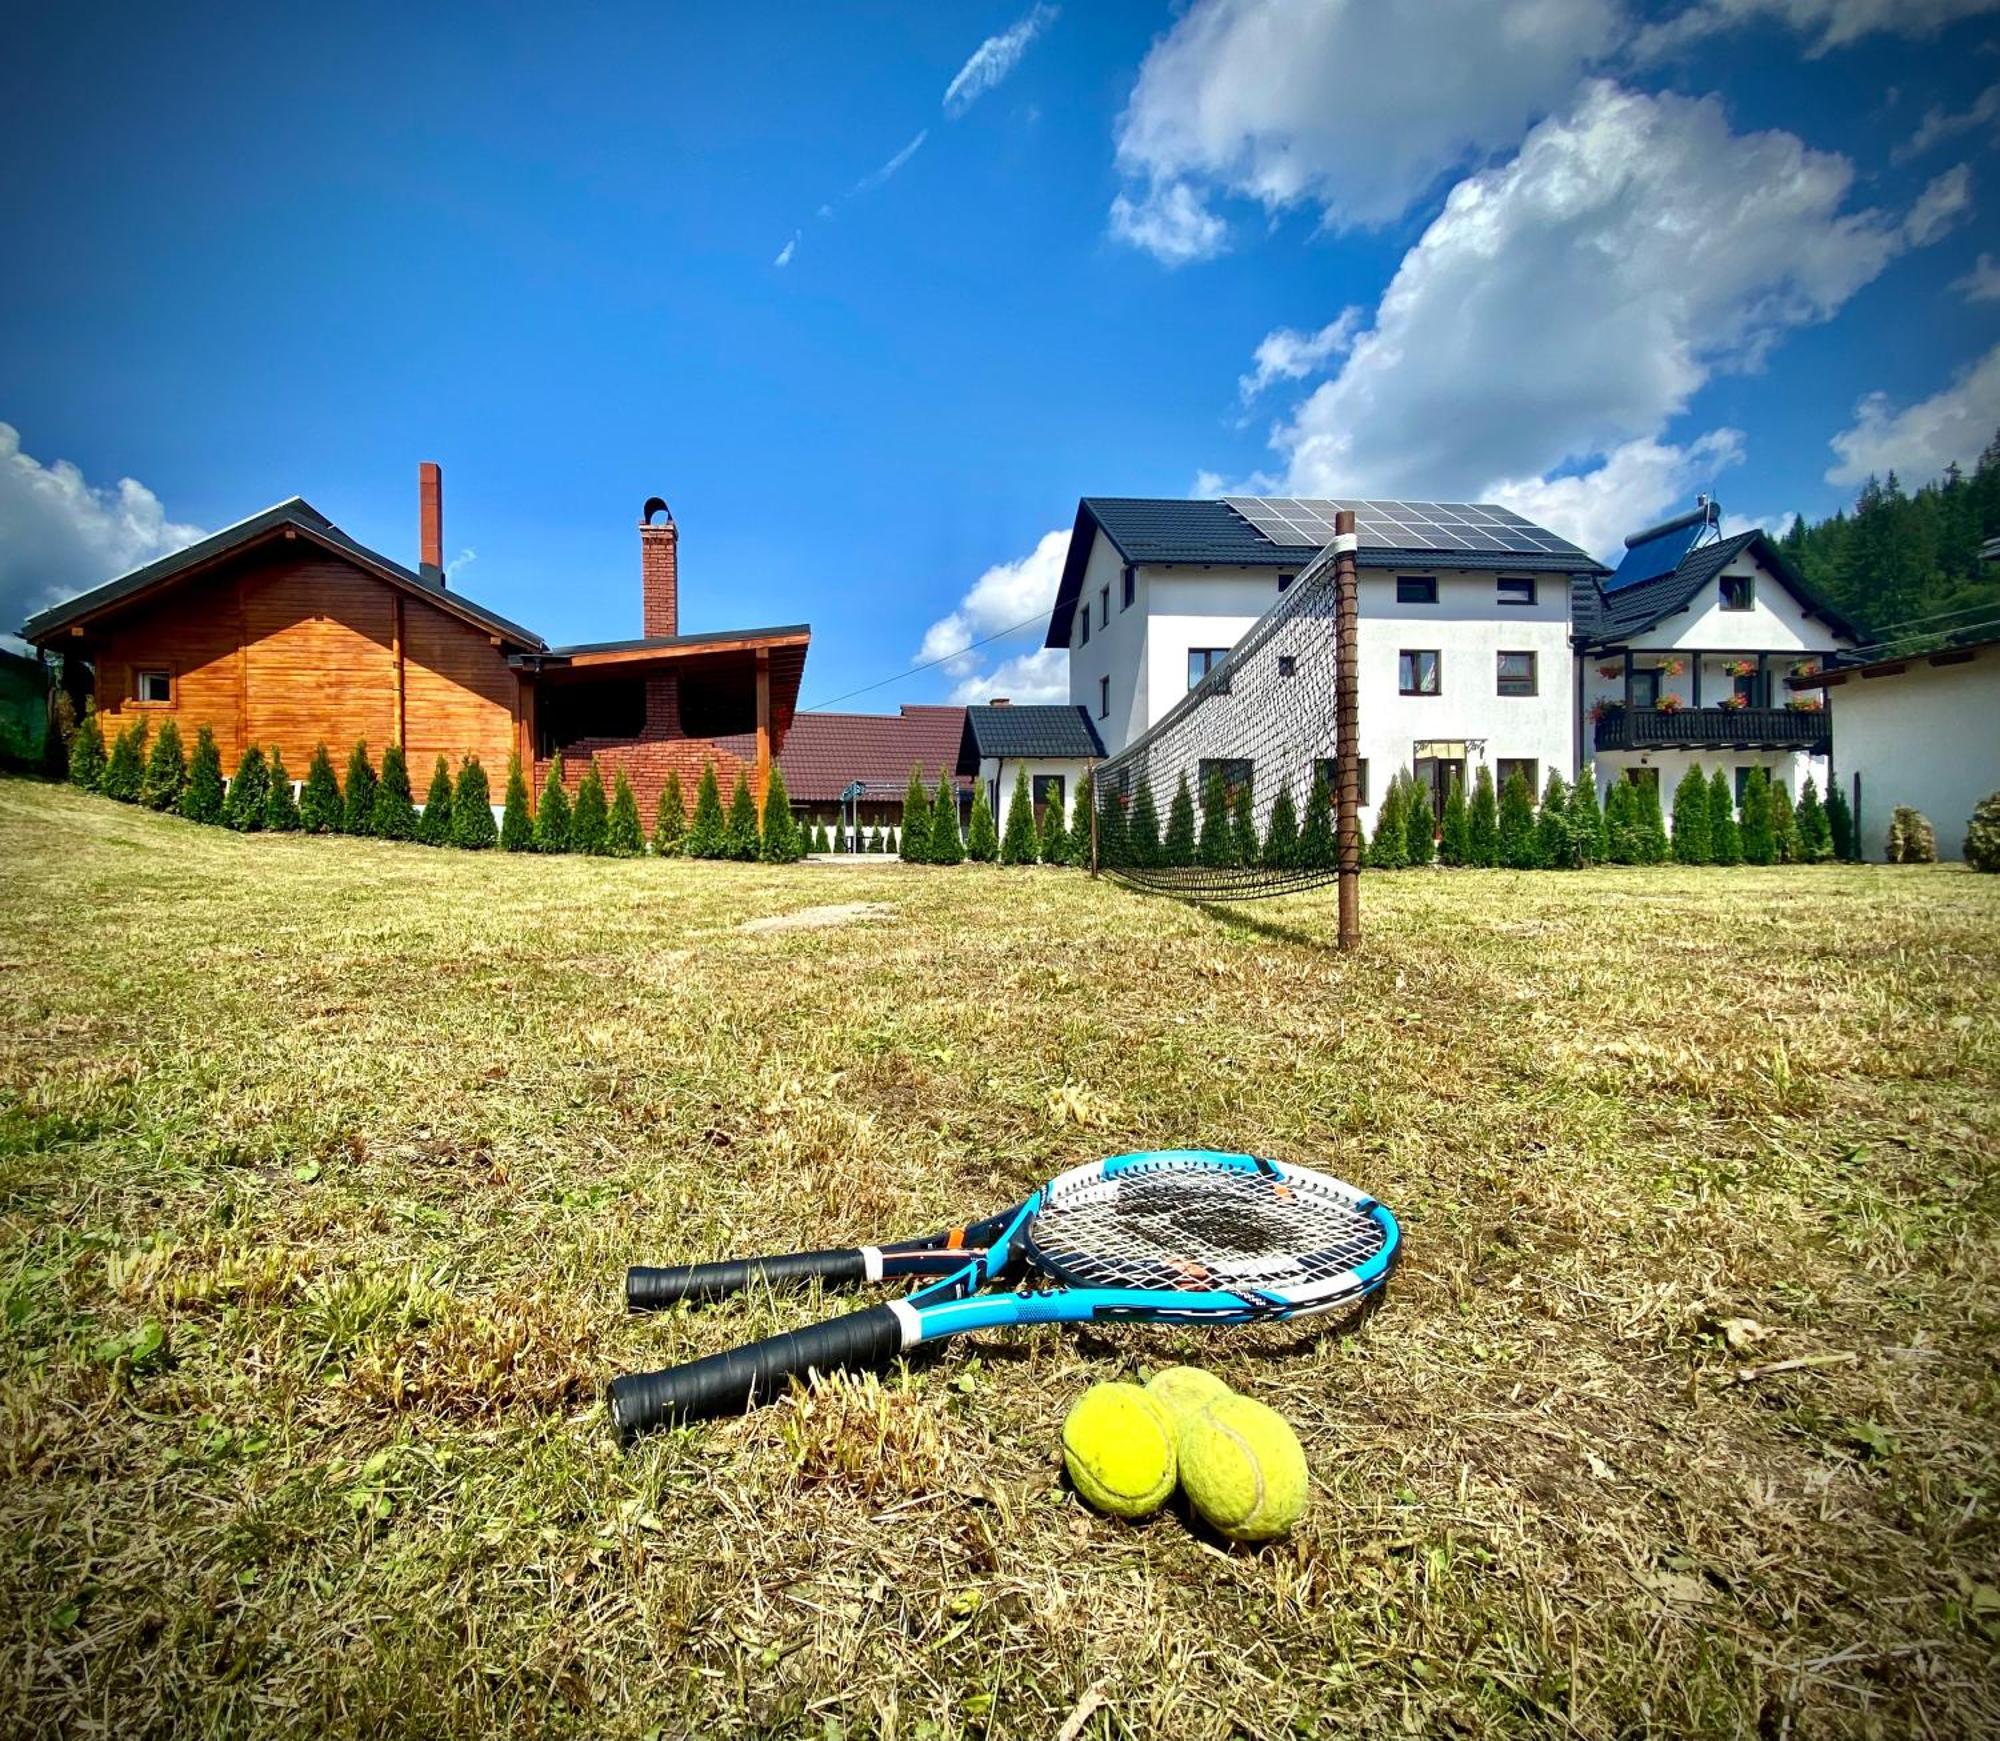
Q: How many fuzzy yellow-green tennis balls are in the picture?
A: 3